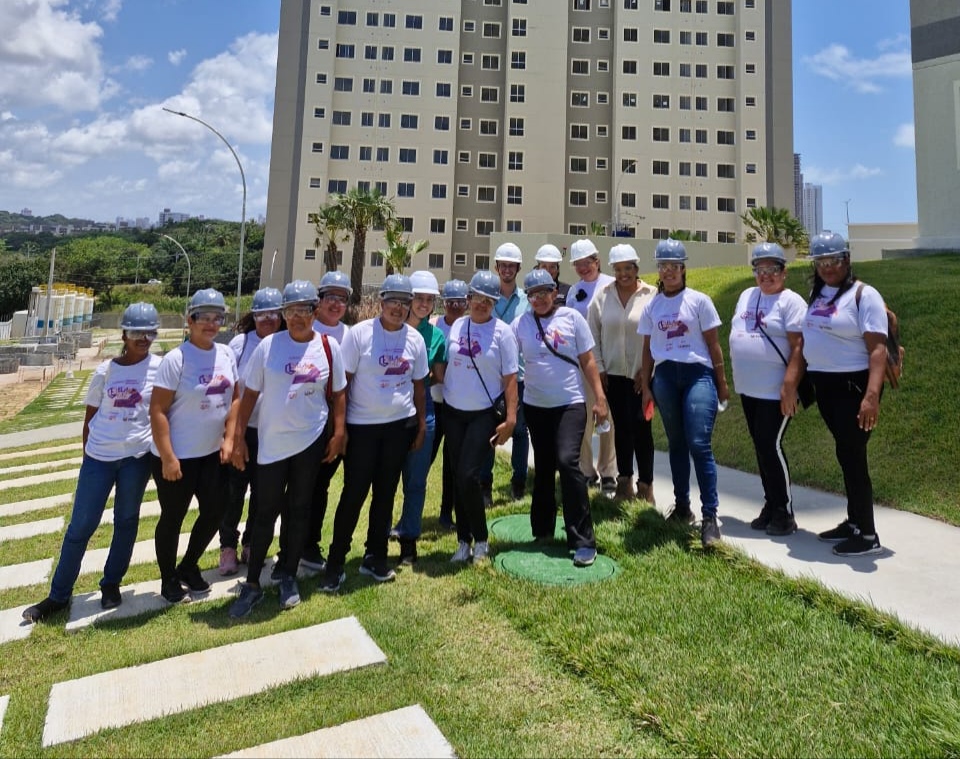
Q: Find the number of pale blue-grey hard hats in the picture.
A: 12